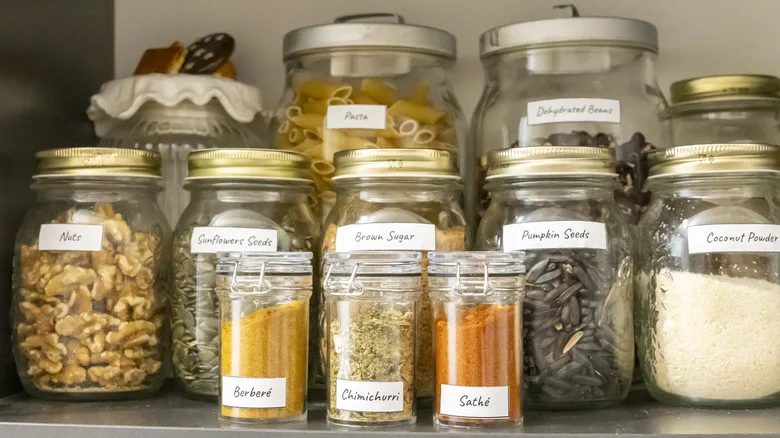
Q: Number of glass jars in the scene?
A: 12